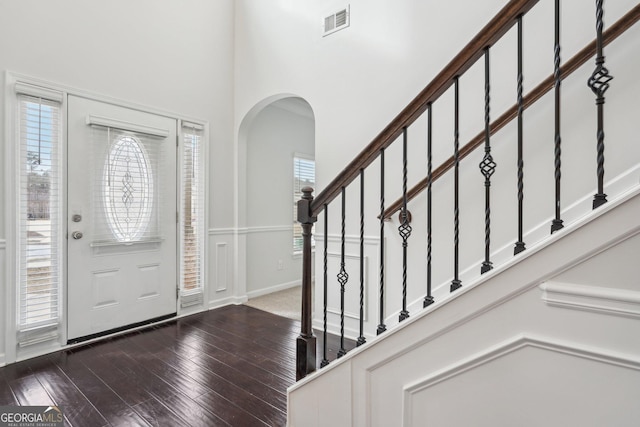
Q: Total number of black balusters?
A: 11